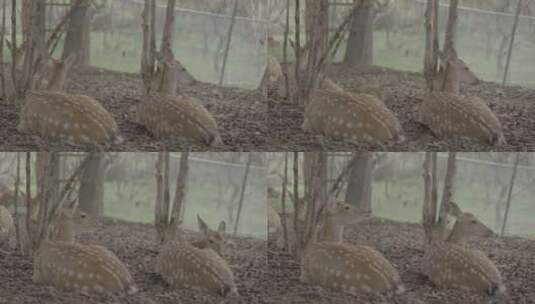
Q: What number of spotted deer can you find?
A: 8